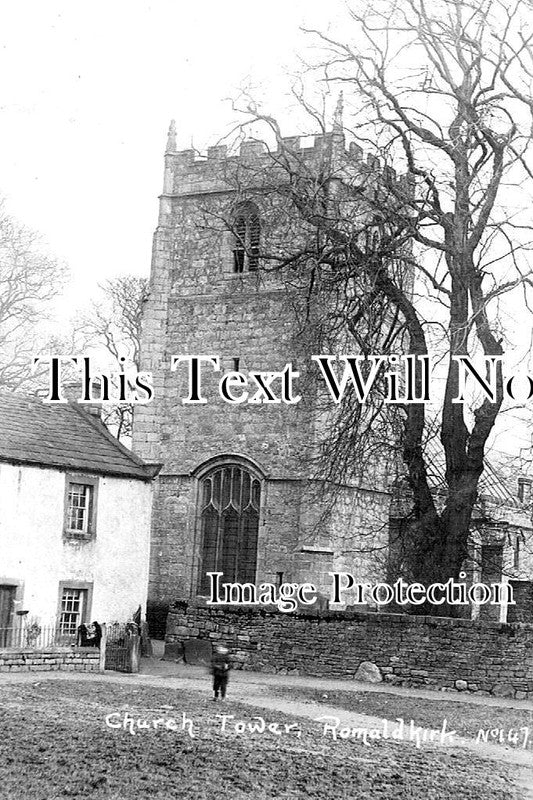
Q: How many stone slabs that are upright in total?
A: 2